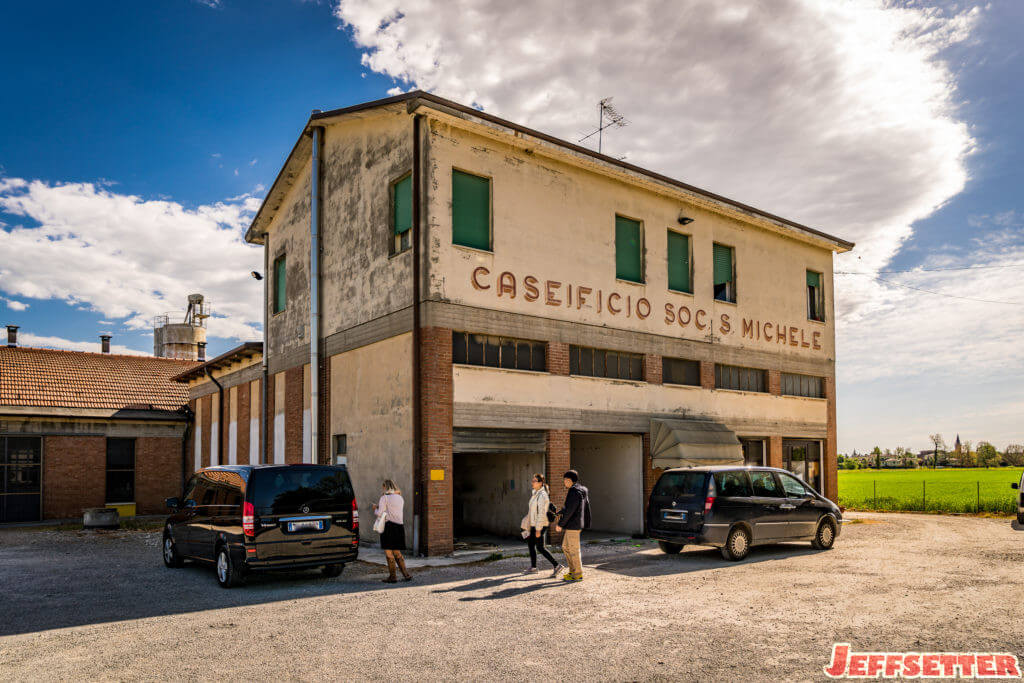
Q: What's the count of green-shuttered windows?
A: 7